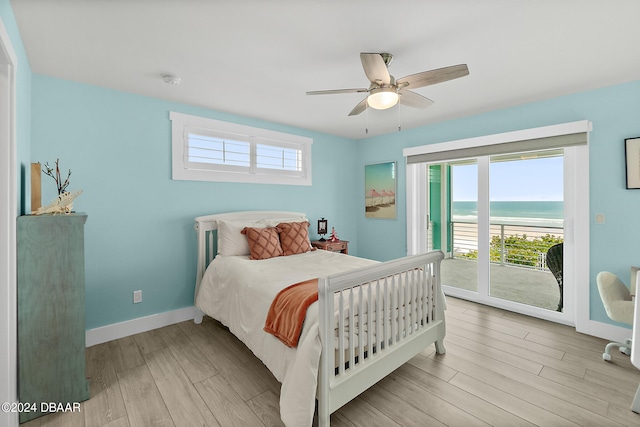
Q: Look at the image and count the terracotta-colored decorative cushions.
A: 2